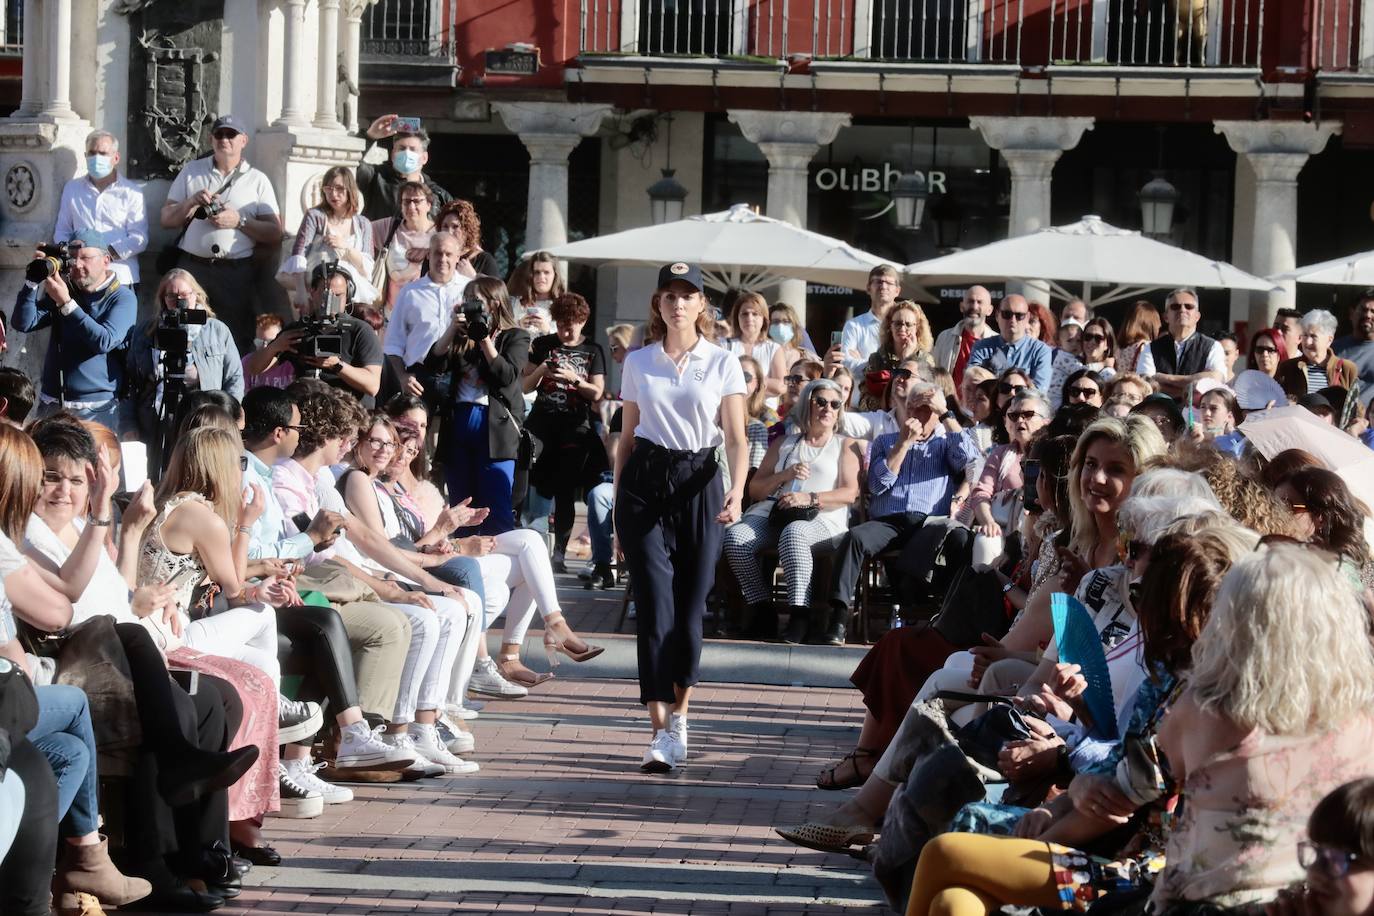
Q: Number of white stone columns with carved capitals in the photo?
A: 4